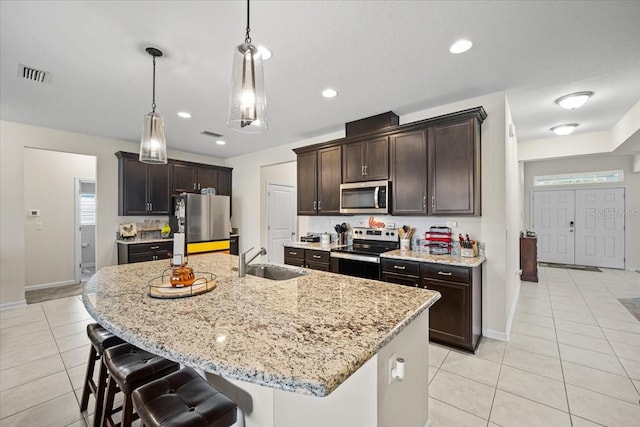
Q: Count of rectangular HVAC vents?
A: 2